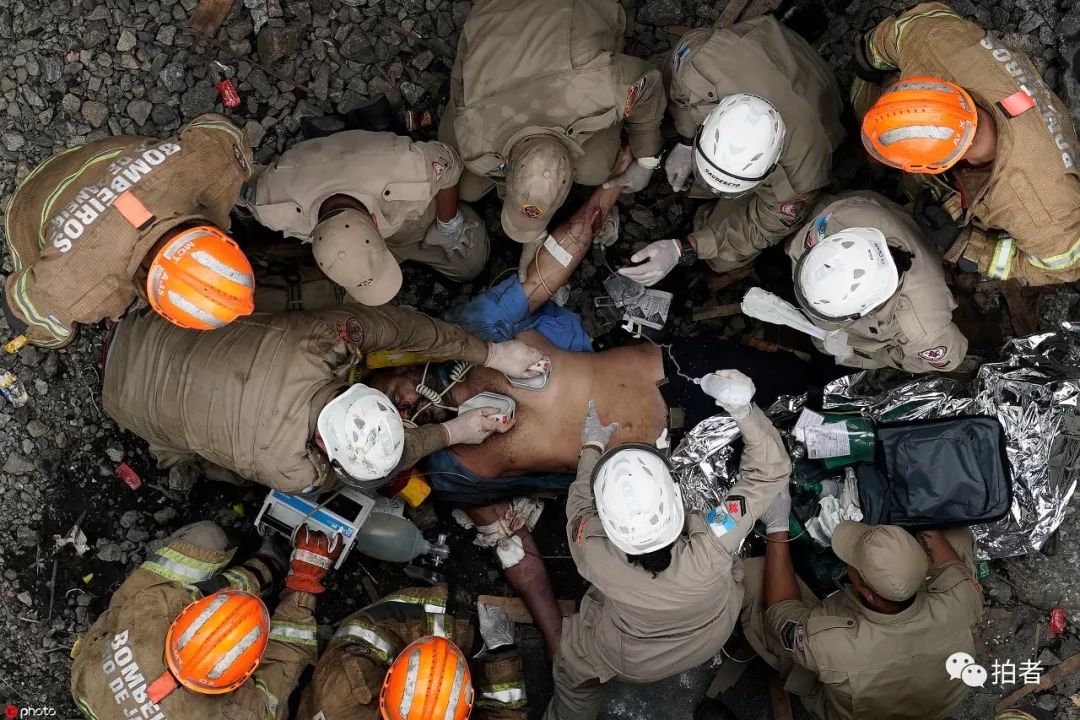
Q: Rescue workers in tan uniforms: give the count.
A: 7